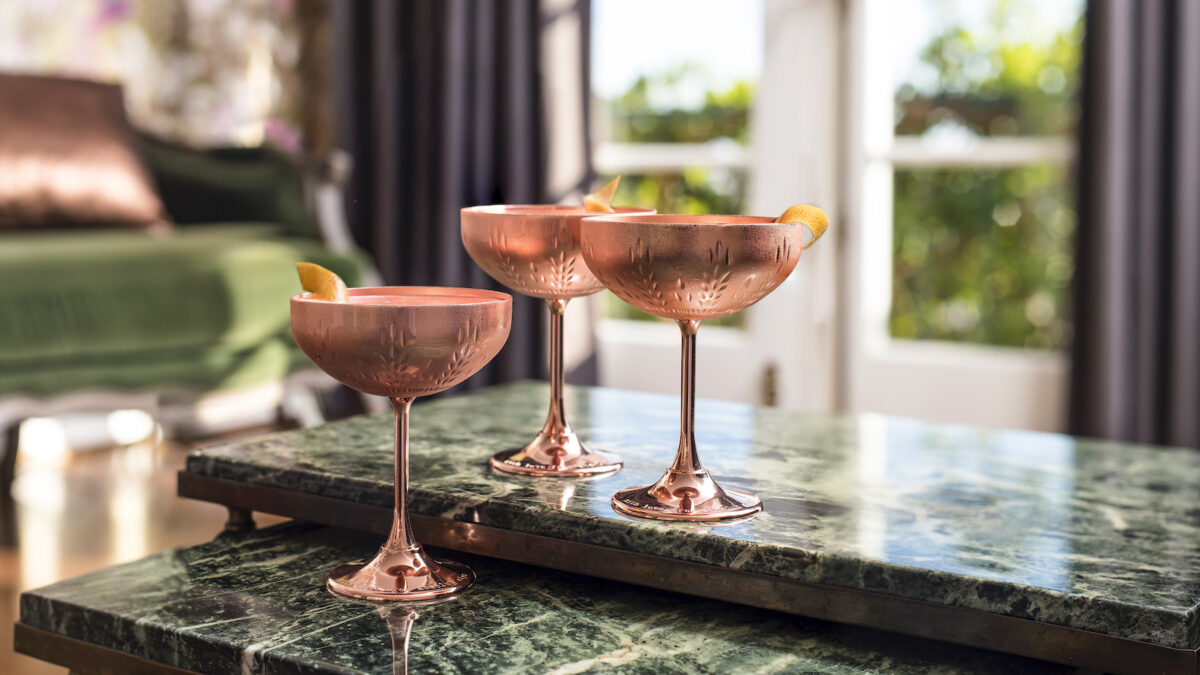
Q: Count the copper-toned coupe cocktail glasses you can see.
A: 3